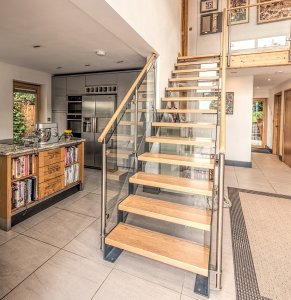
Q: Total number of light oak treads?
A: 13